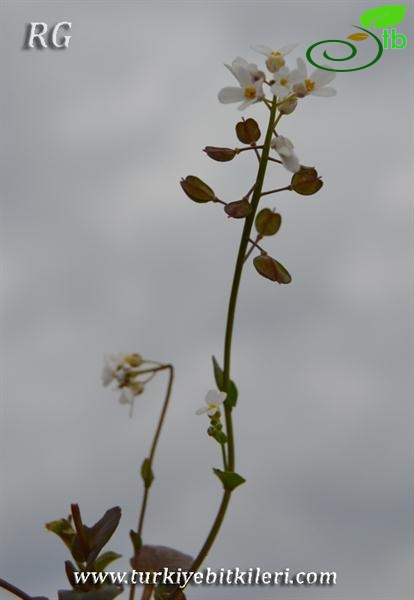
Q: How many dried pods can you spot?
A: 7